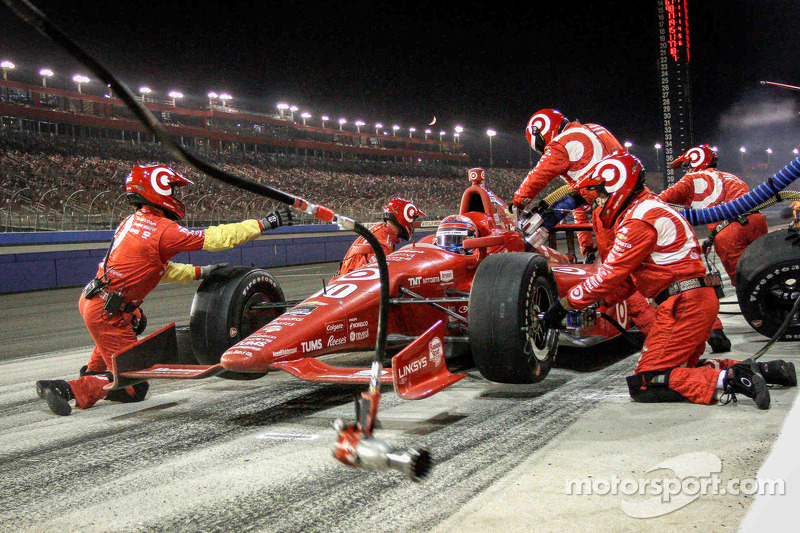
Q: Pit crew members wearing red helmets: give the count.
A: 5